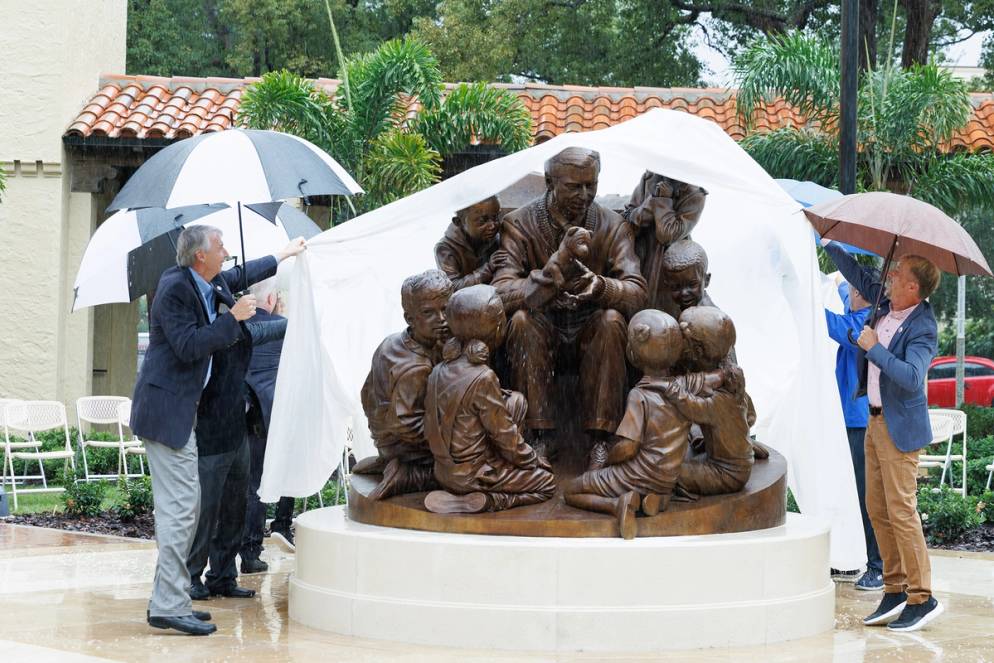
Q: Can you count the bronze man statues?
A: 1